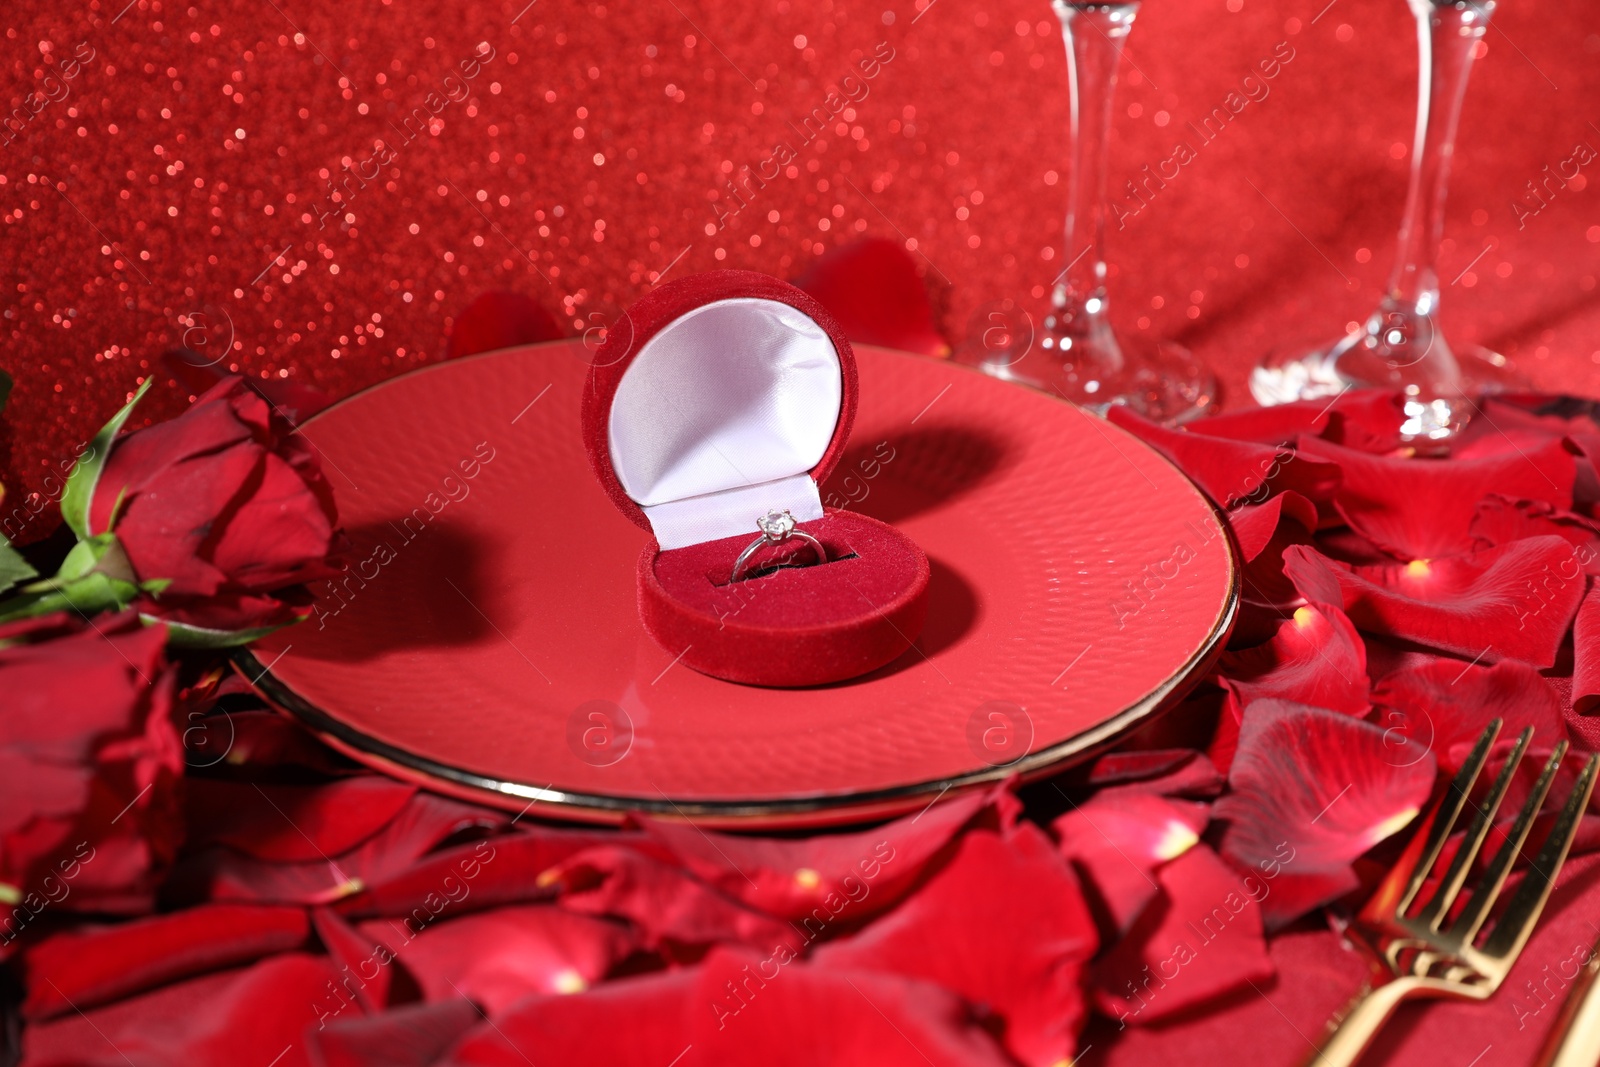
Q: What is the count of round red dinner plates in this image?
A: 1